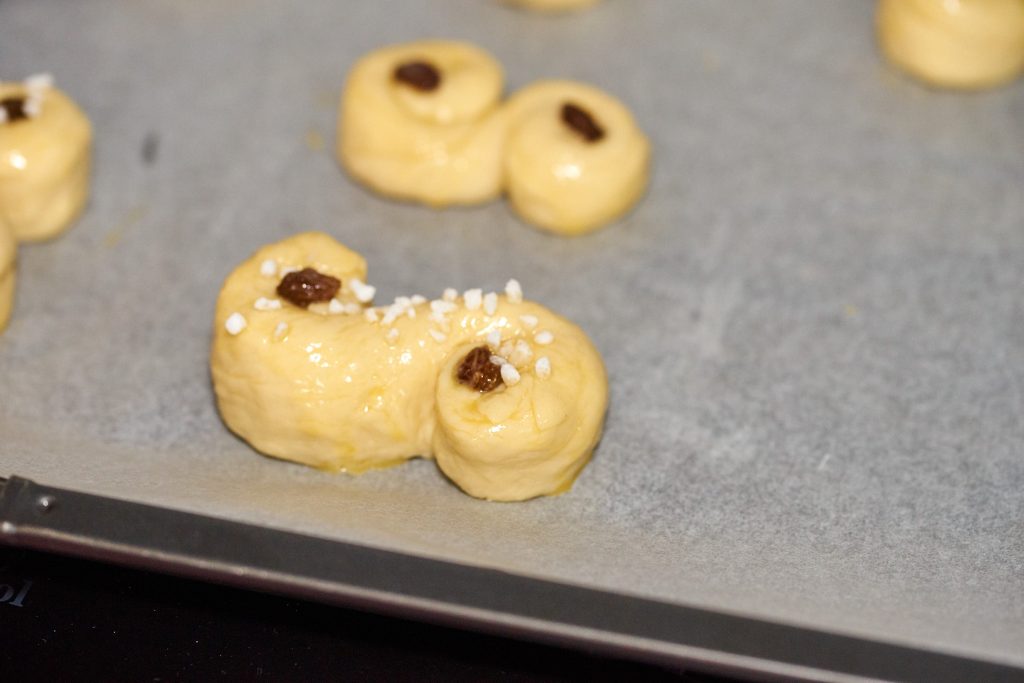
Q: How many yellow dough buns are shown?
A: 5